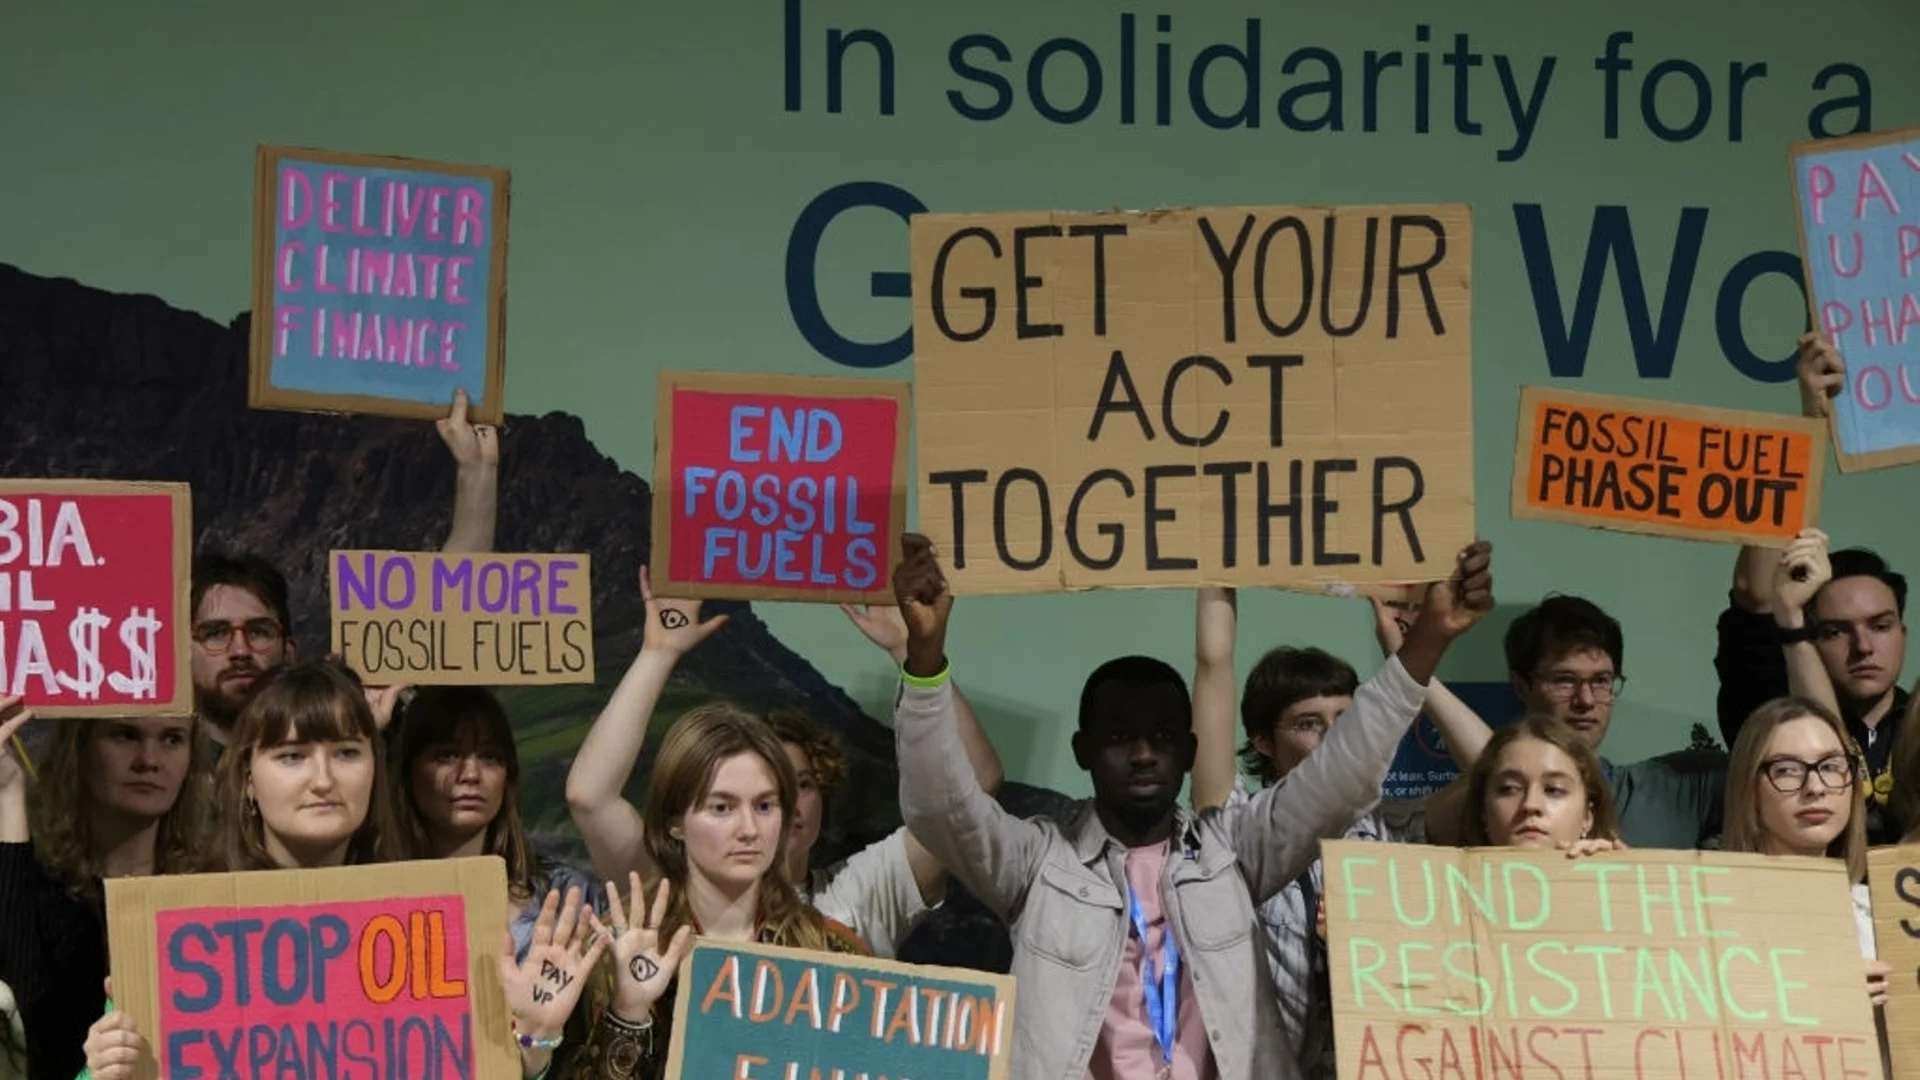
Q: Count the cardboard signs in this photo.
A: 11